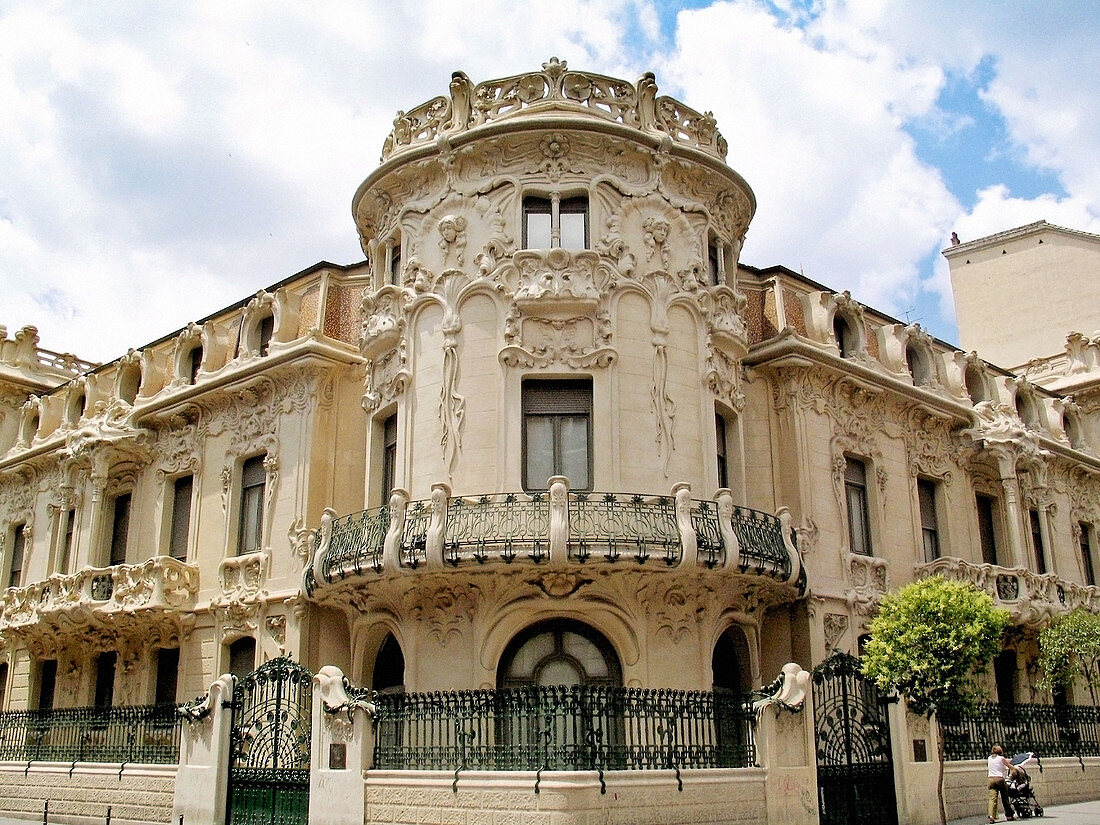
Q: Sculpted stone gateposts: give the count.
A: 4